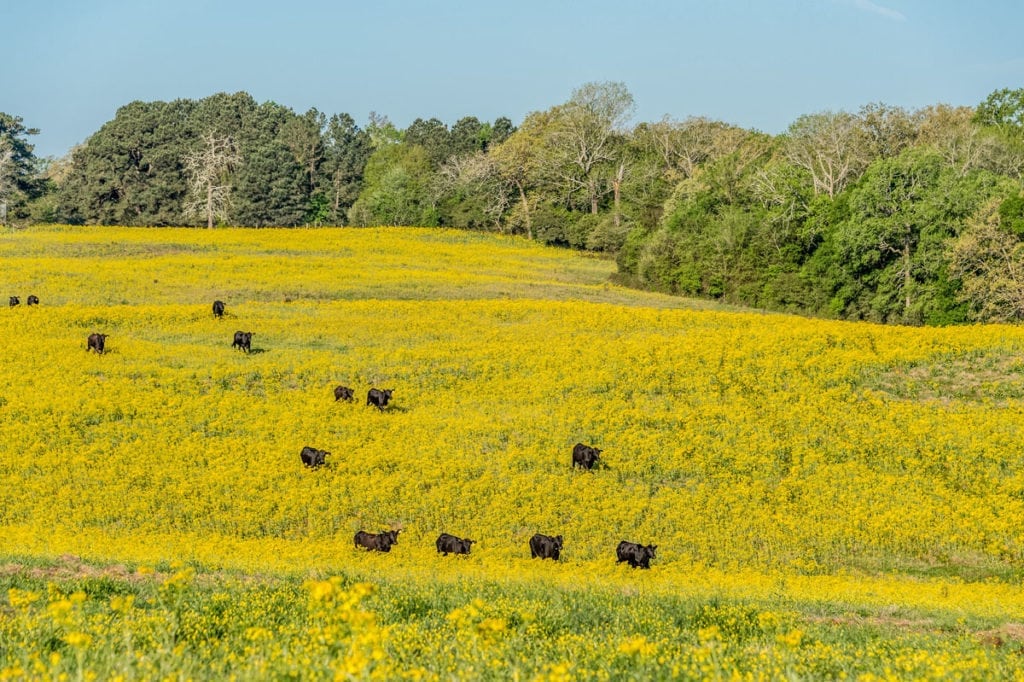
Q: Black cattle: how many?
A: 13